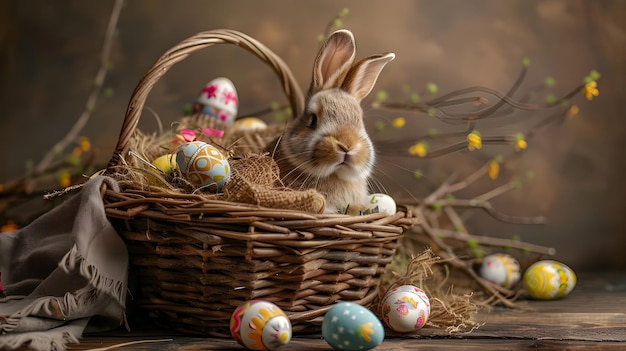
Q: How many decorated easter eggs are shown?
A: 10